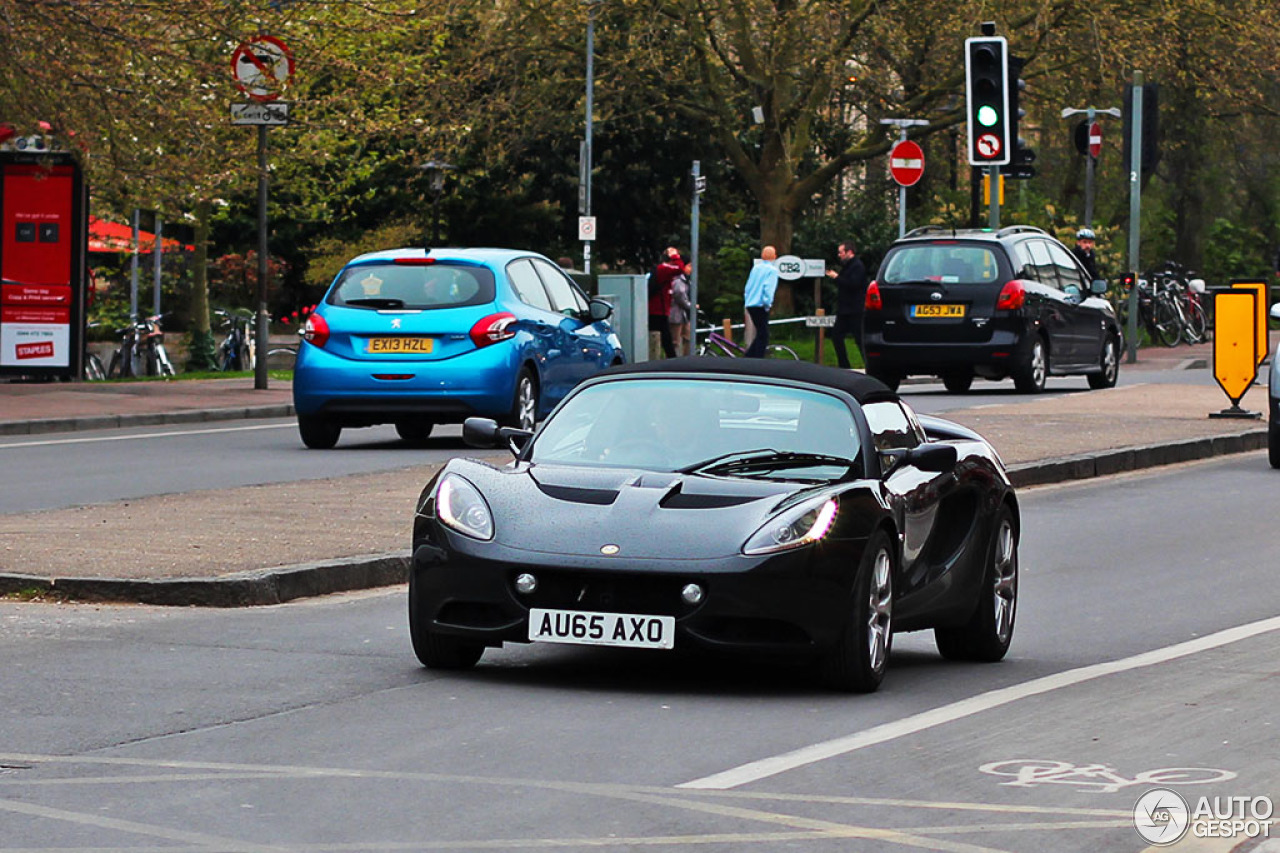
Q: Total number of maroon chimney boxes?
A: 0